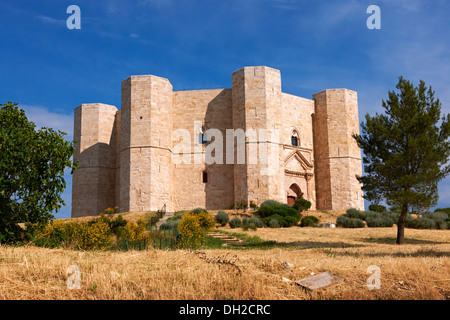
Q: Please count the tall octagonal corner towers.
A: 4